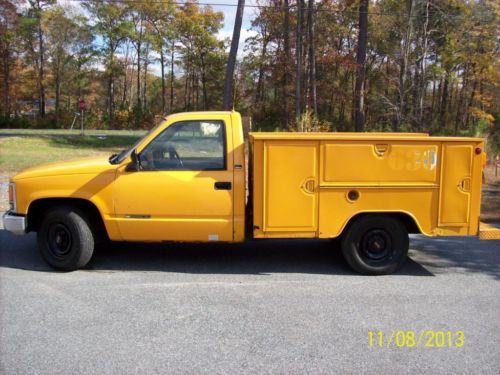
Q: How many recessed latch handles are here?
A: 3